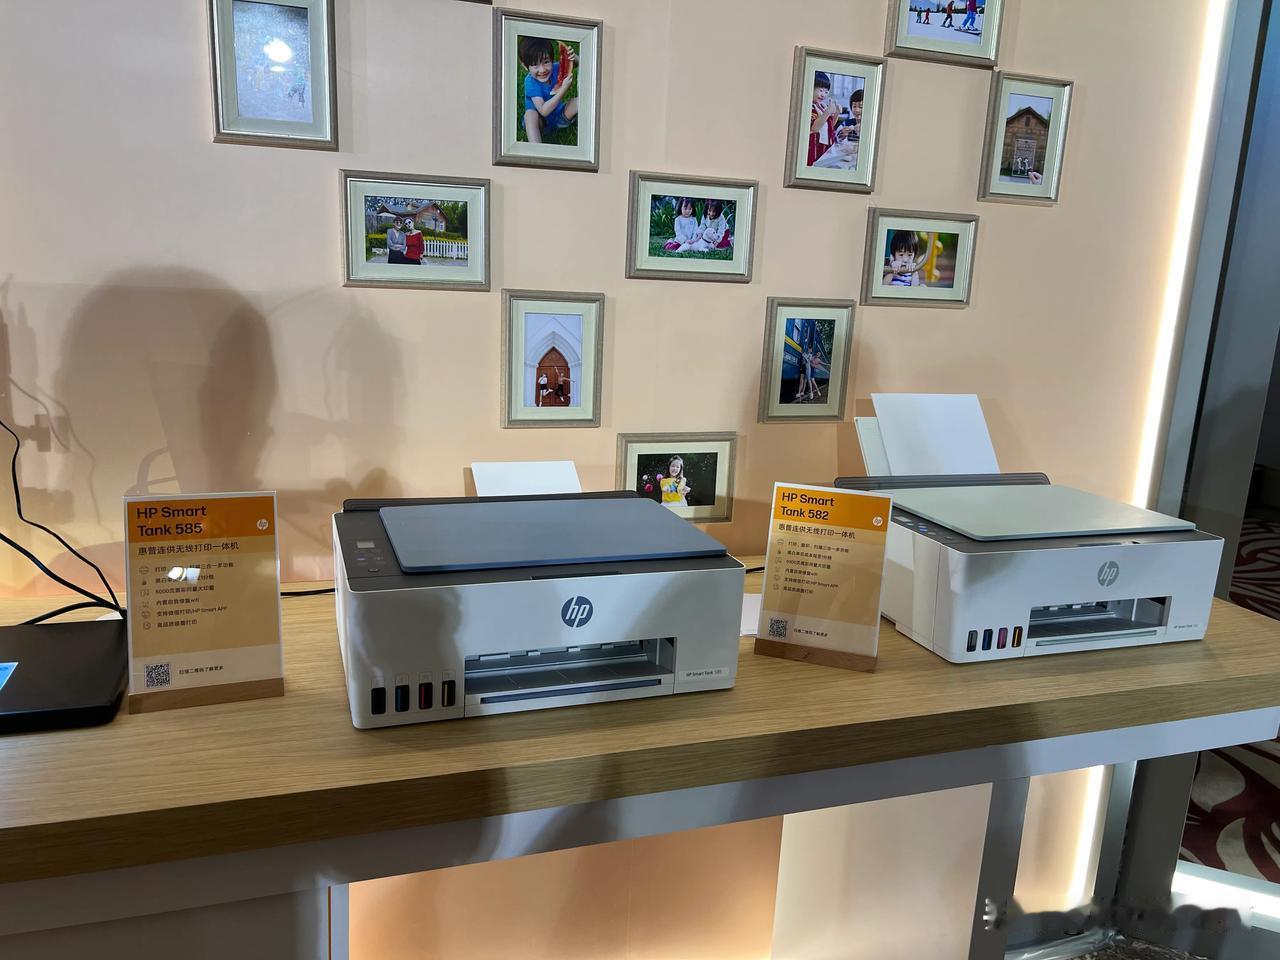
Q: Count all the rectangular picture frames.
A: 11